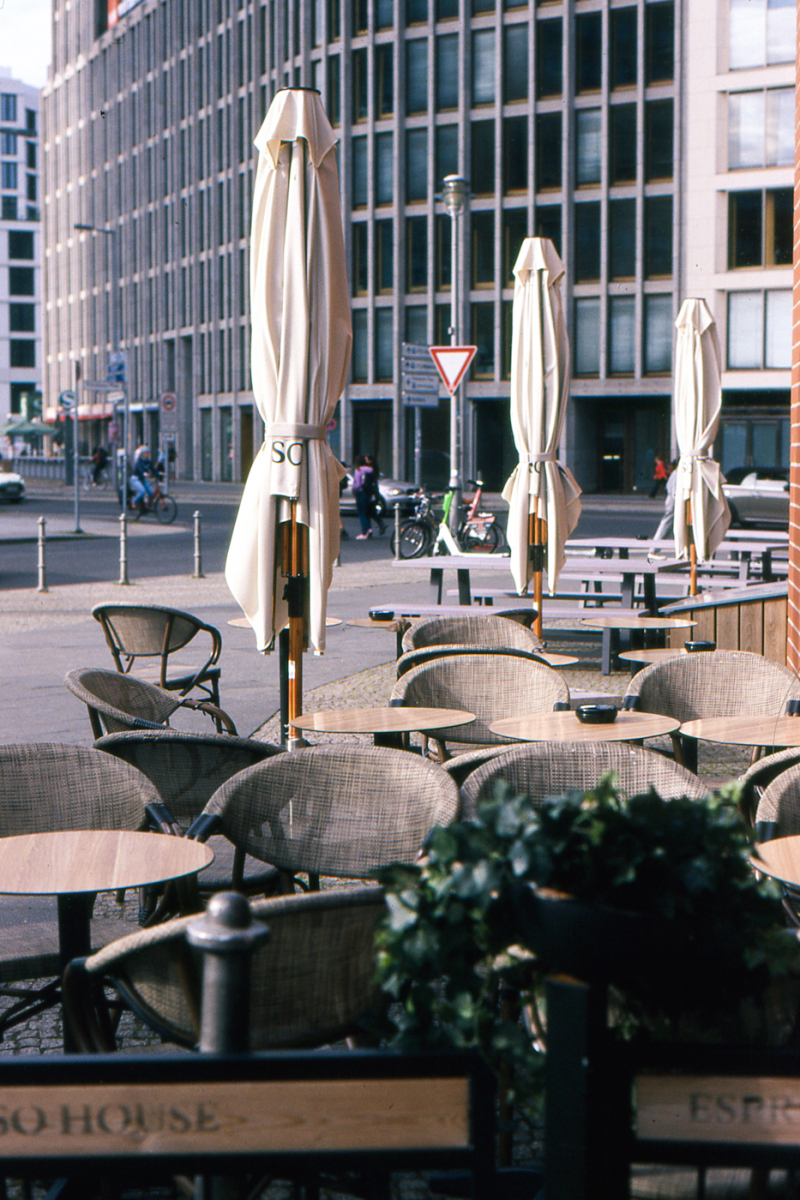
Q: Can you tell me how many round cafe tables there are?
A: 10